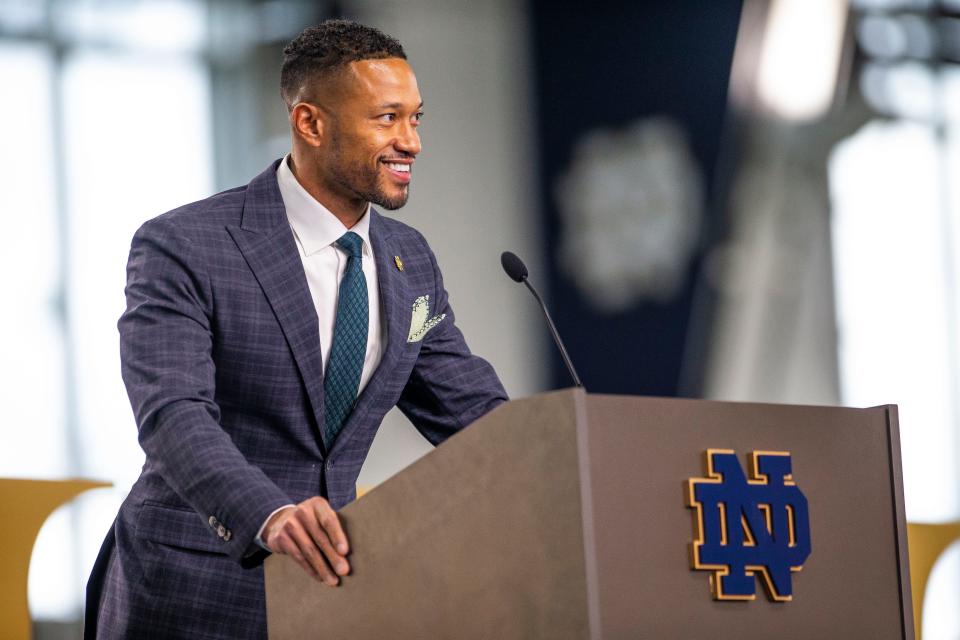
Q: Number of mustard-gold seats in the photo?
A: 2